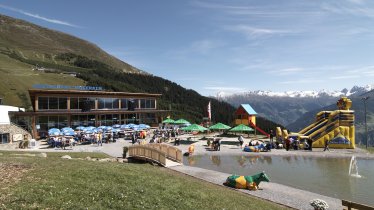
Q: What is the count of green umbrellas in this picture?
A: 5